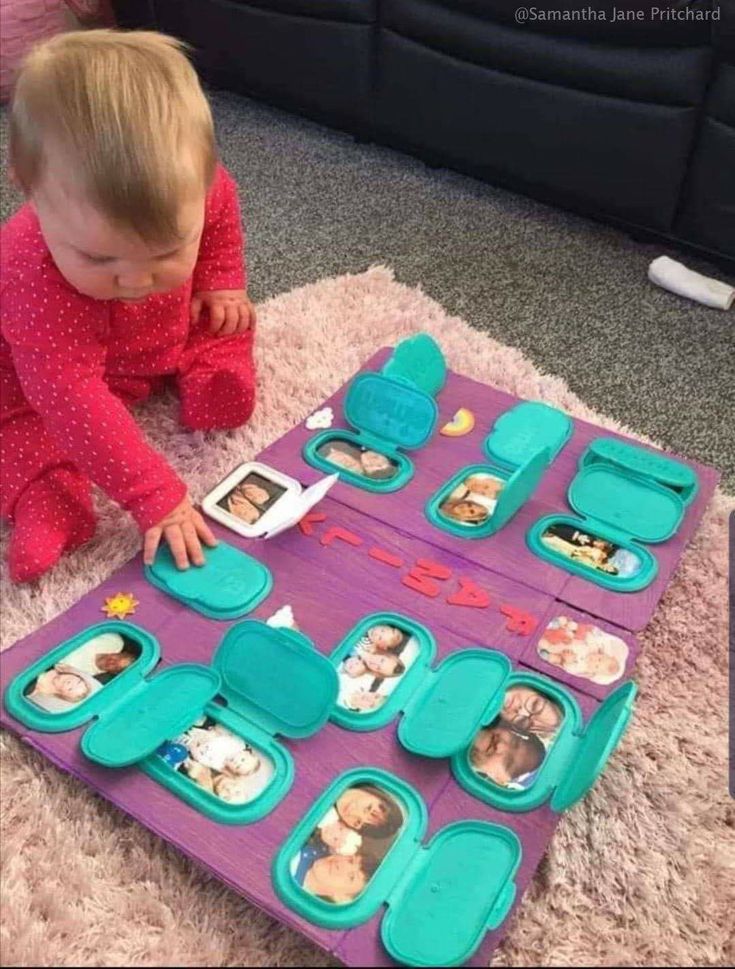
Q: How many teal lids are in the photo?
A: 12